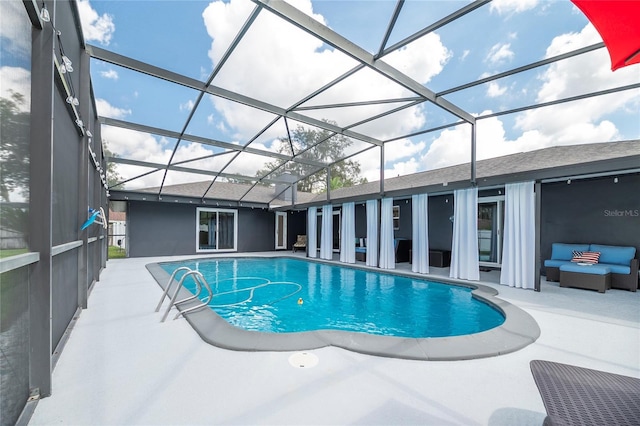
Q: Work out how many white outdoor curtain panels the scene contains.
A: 8